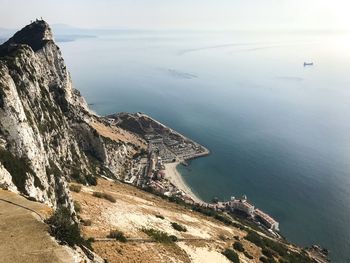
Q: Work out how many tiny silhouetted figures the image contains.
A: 3